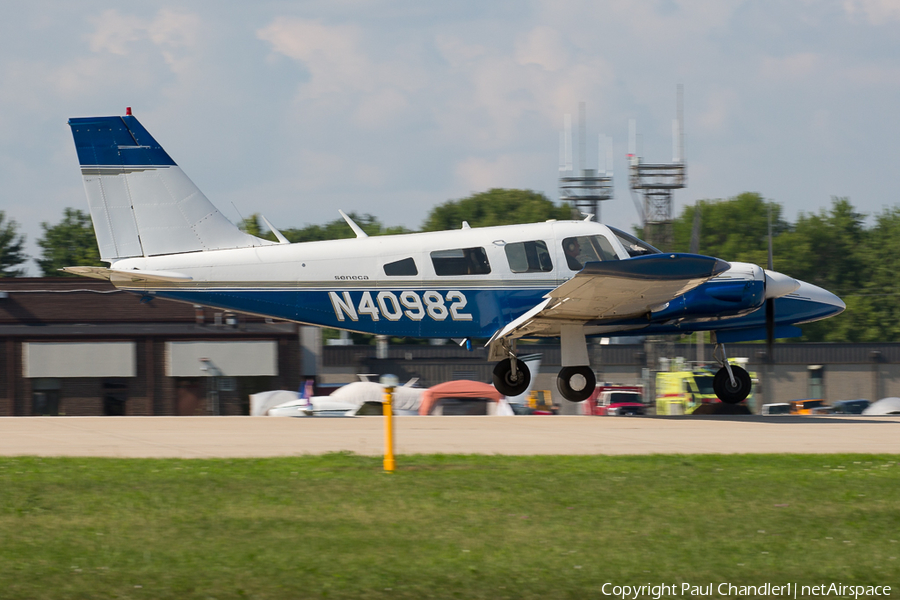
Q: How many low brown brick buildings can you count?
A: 1